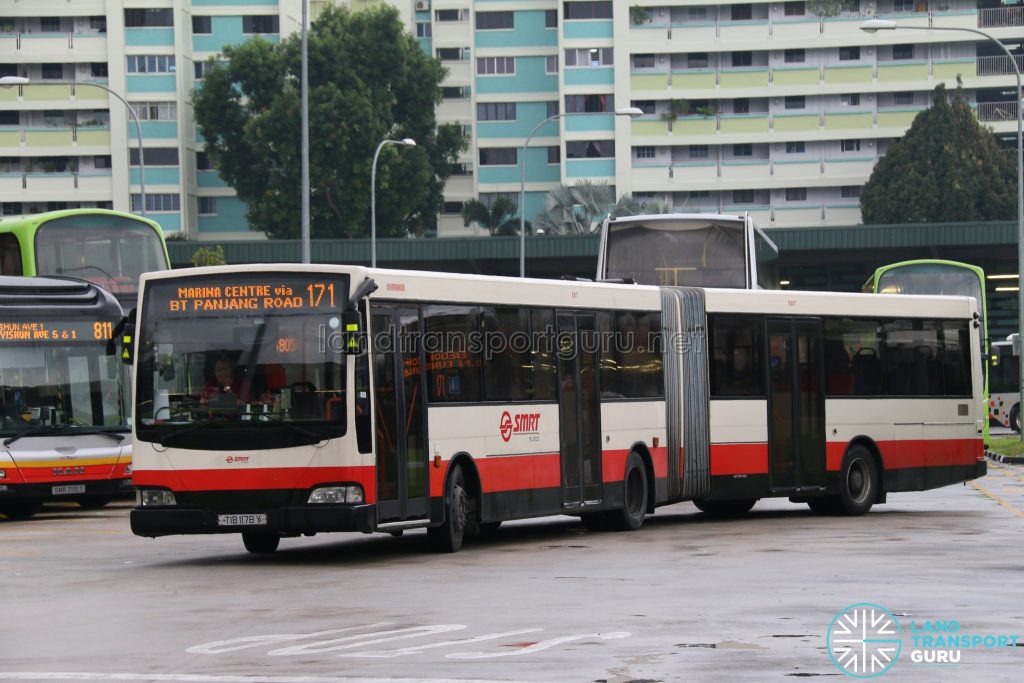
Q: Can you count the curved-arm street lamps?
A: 4